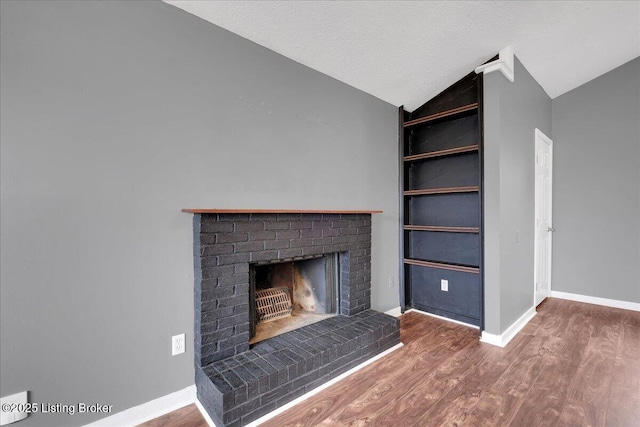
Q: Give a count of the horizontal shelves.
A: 5